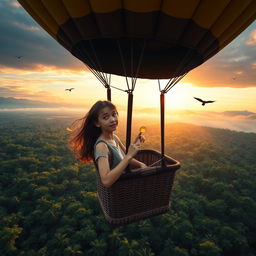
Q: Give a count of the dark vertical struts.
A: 3